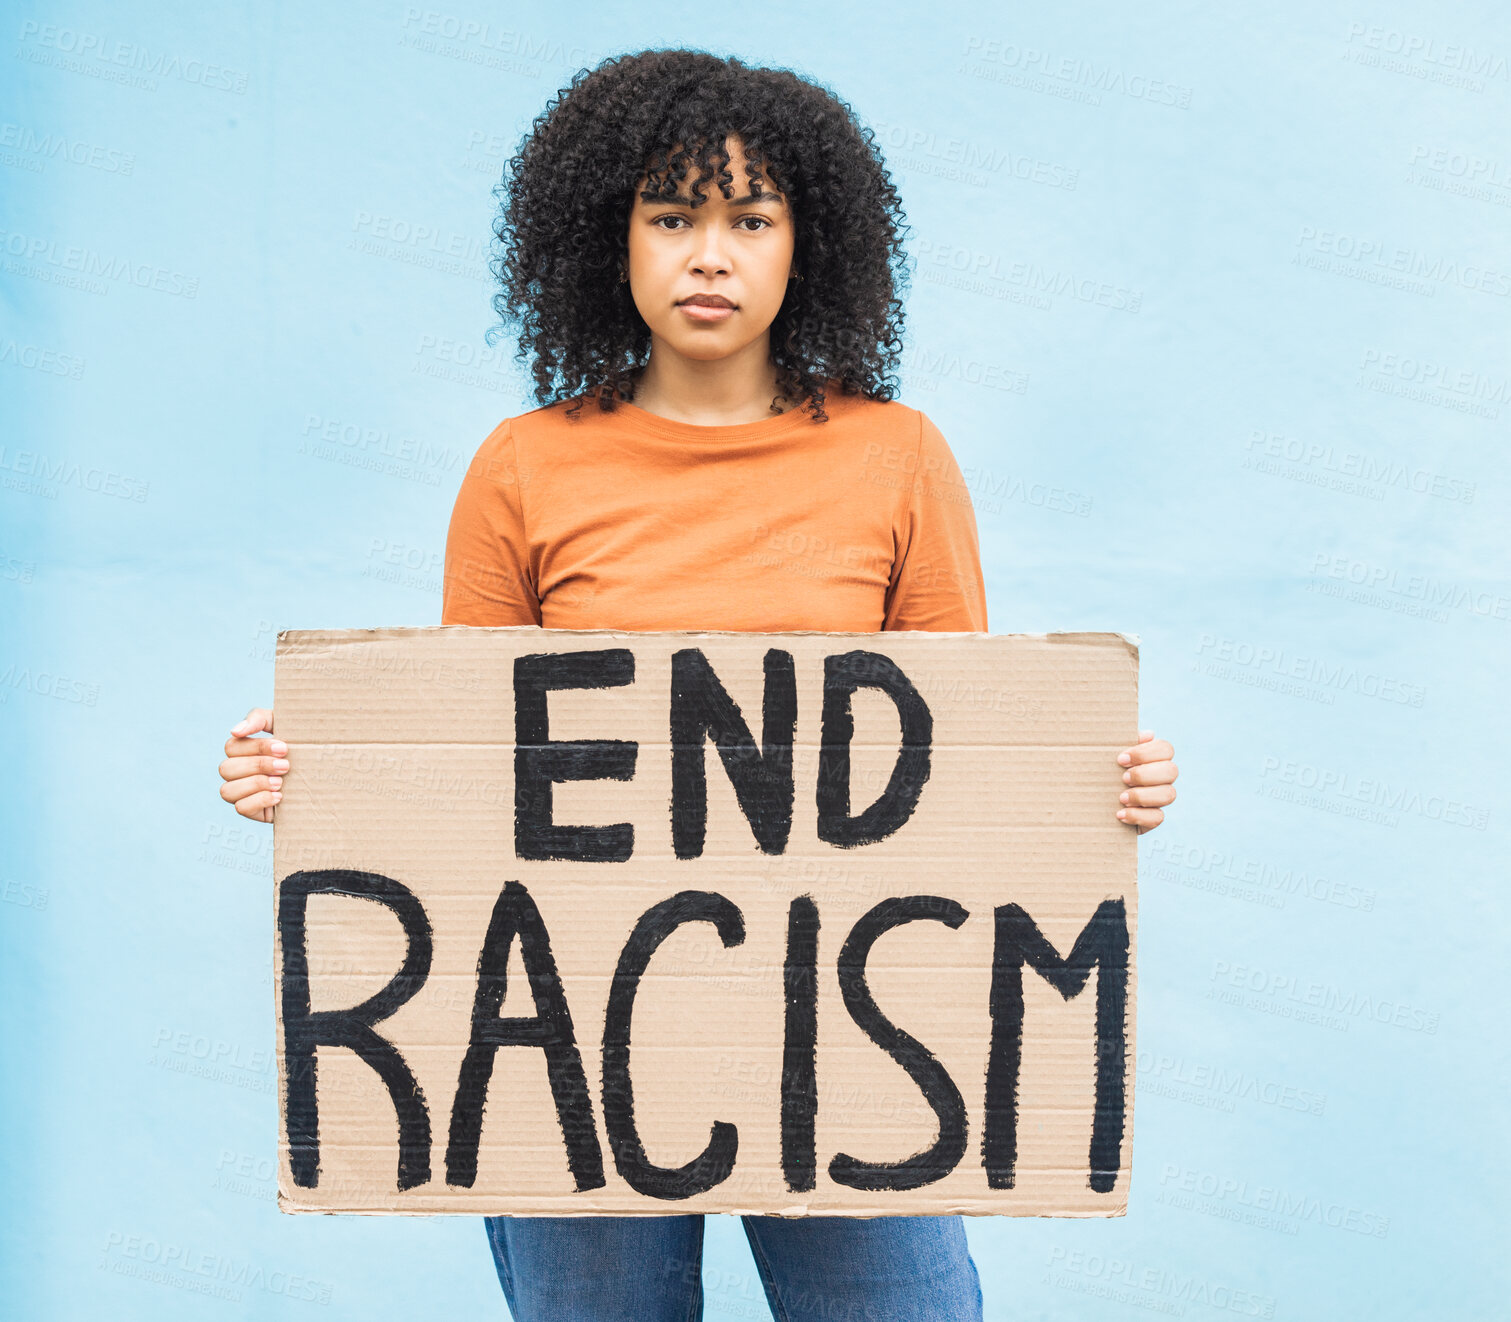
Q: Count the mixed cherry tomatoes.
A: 0